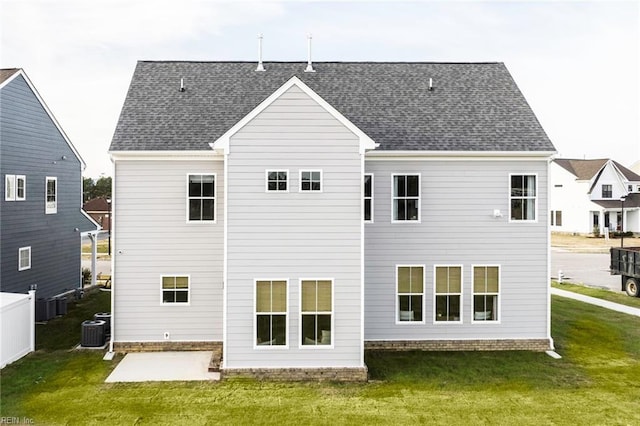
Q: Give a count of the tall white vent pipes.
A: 2